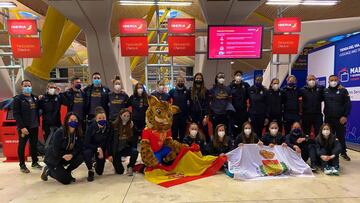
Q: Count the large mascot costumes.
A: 1